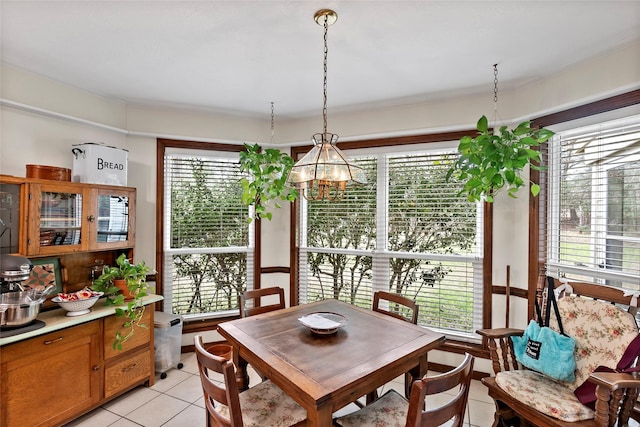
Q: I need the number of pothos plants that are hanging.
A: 2